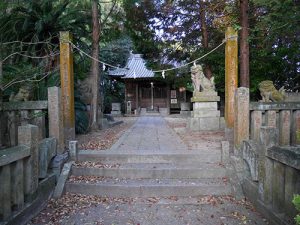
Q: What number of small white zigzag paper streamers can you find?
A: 4